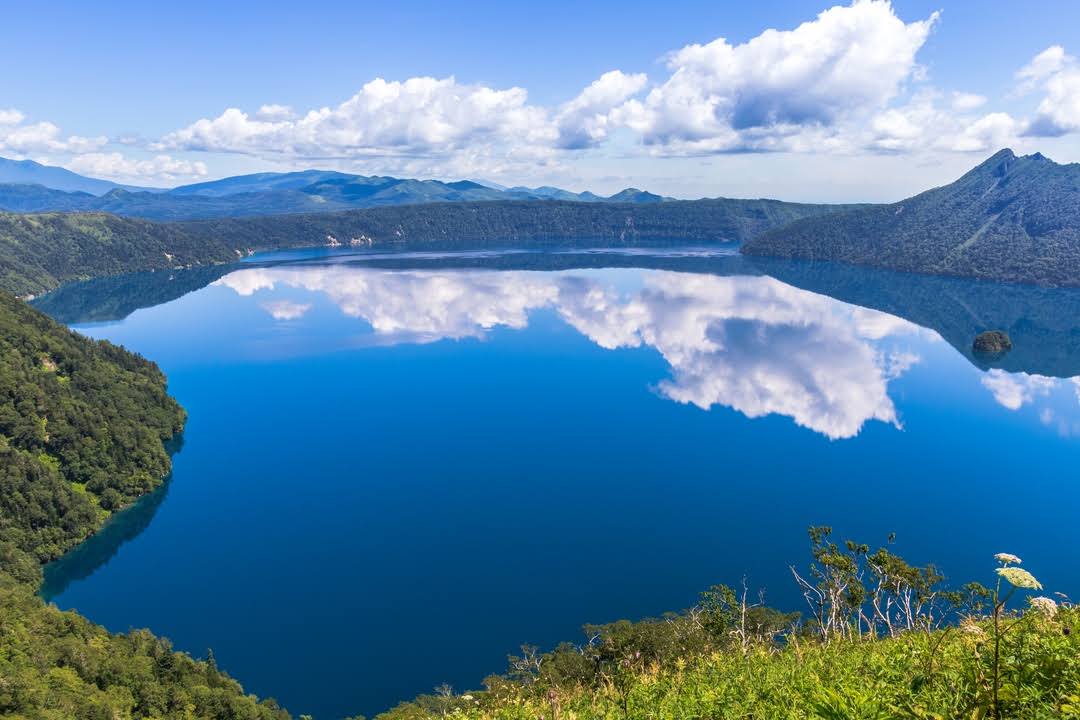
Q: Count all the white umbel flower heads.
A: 3